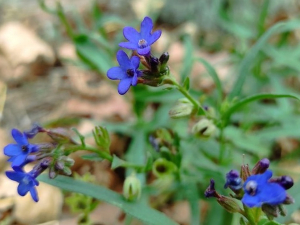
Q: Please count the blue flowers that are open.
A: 5